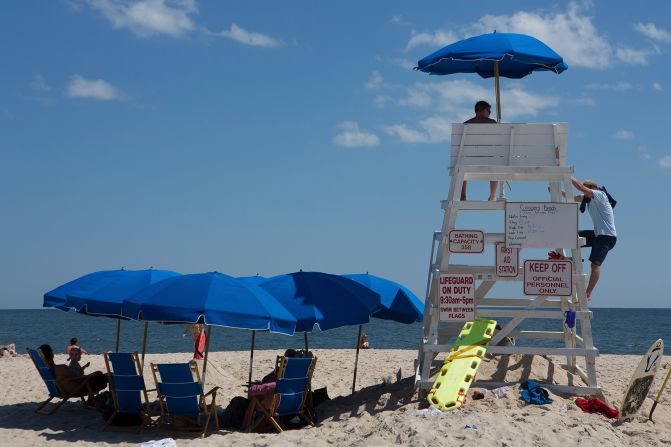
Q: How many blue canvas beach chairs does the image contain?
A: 4